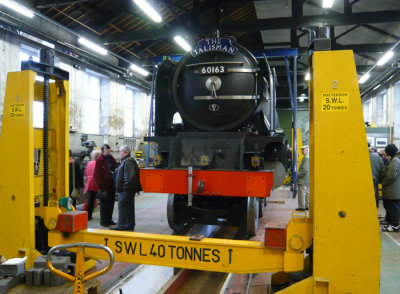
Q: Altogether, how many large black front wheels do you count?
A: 2